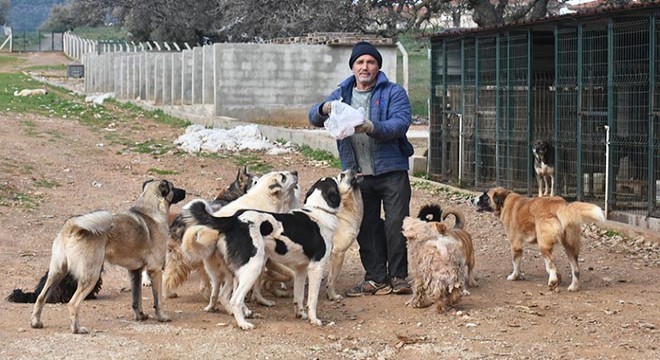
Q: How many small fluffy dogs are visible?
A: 1